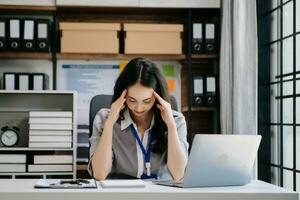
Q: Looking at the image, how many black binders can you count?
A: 11